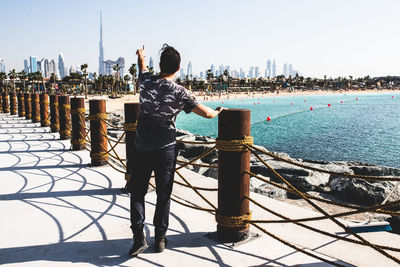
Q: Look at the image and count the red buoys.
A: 13